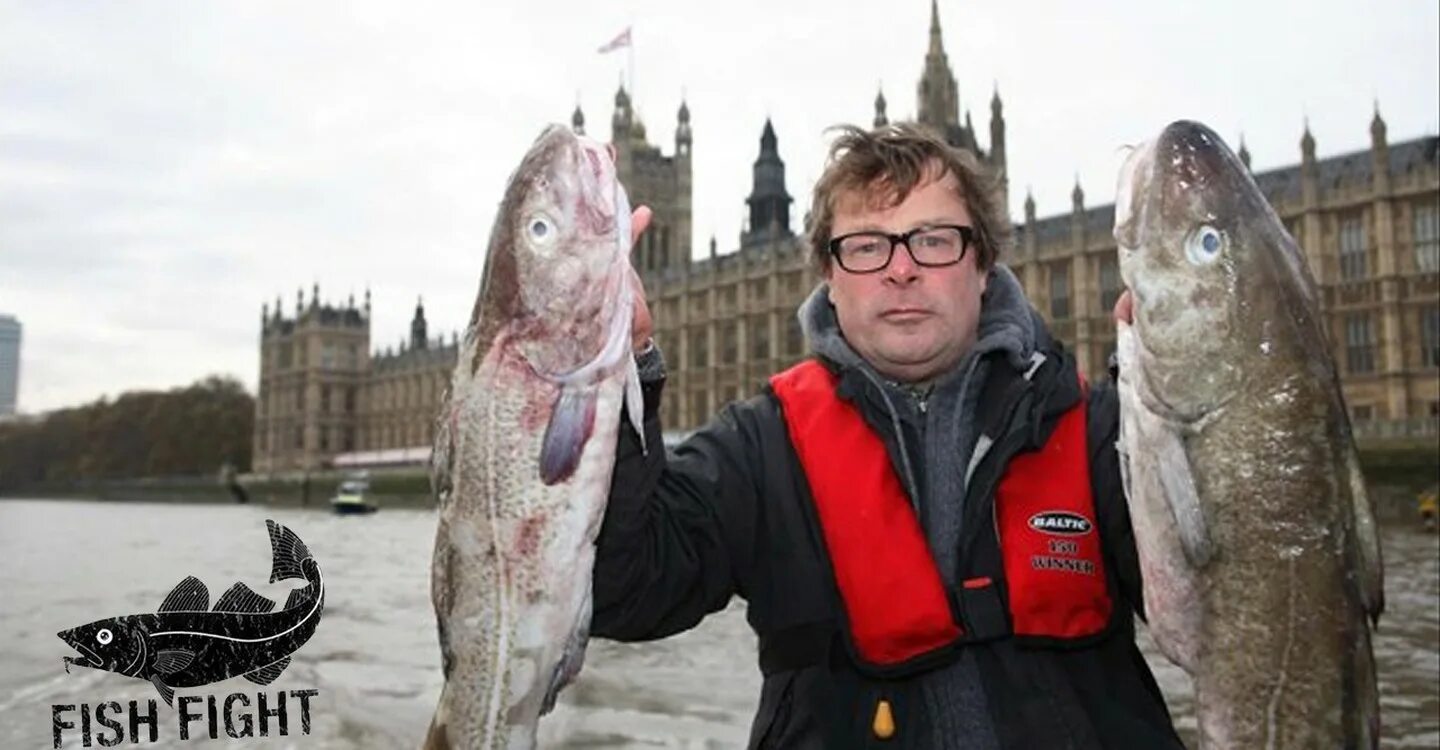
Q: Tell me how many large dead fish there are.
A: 2